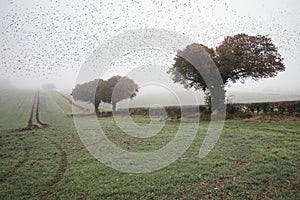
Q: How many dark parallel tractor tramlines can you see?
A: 2